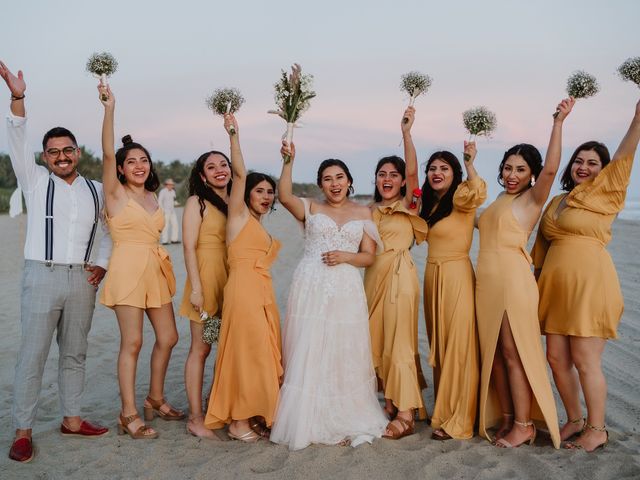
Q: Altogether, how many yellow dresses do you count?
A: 7